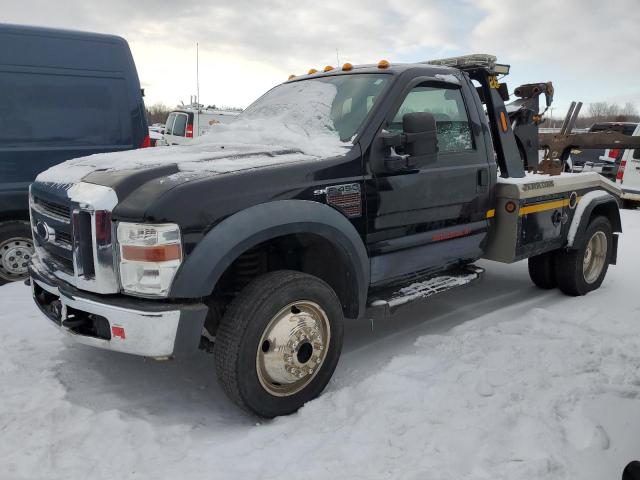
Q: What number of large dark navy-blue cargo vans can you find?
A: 1